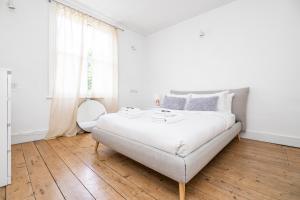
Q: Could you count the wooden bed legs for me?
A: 3